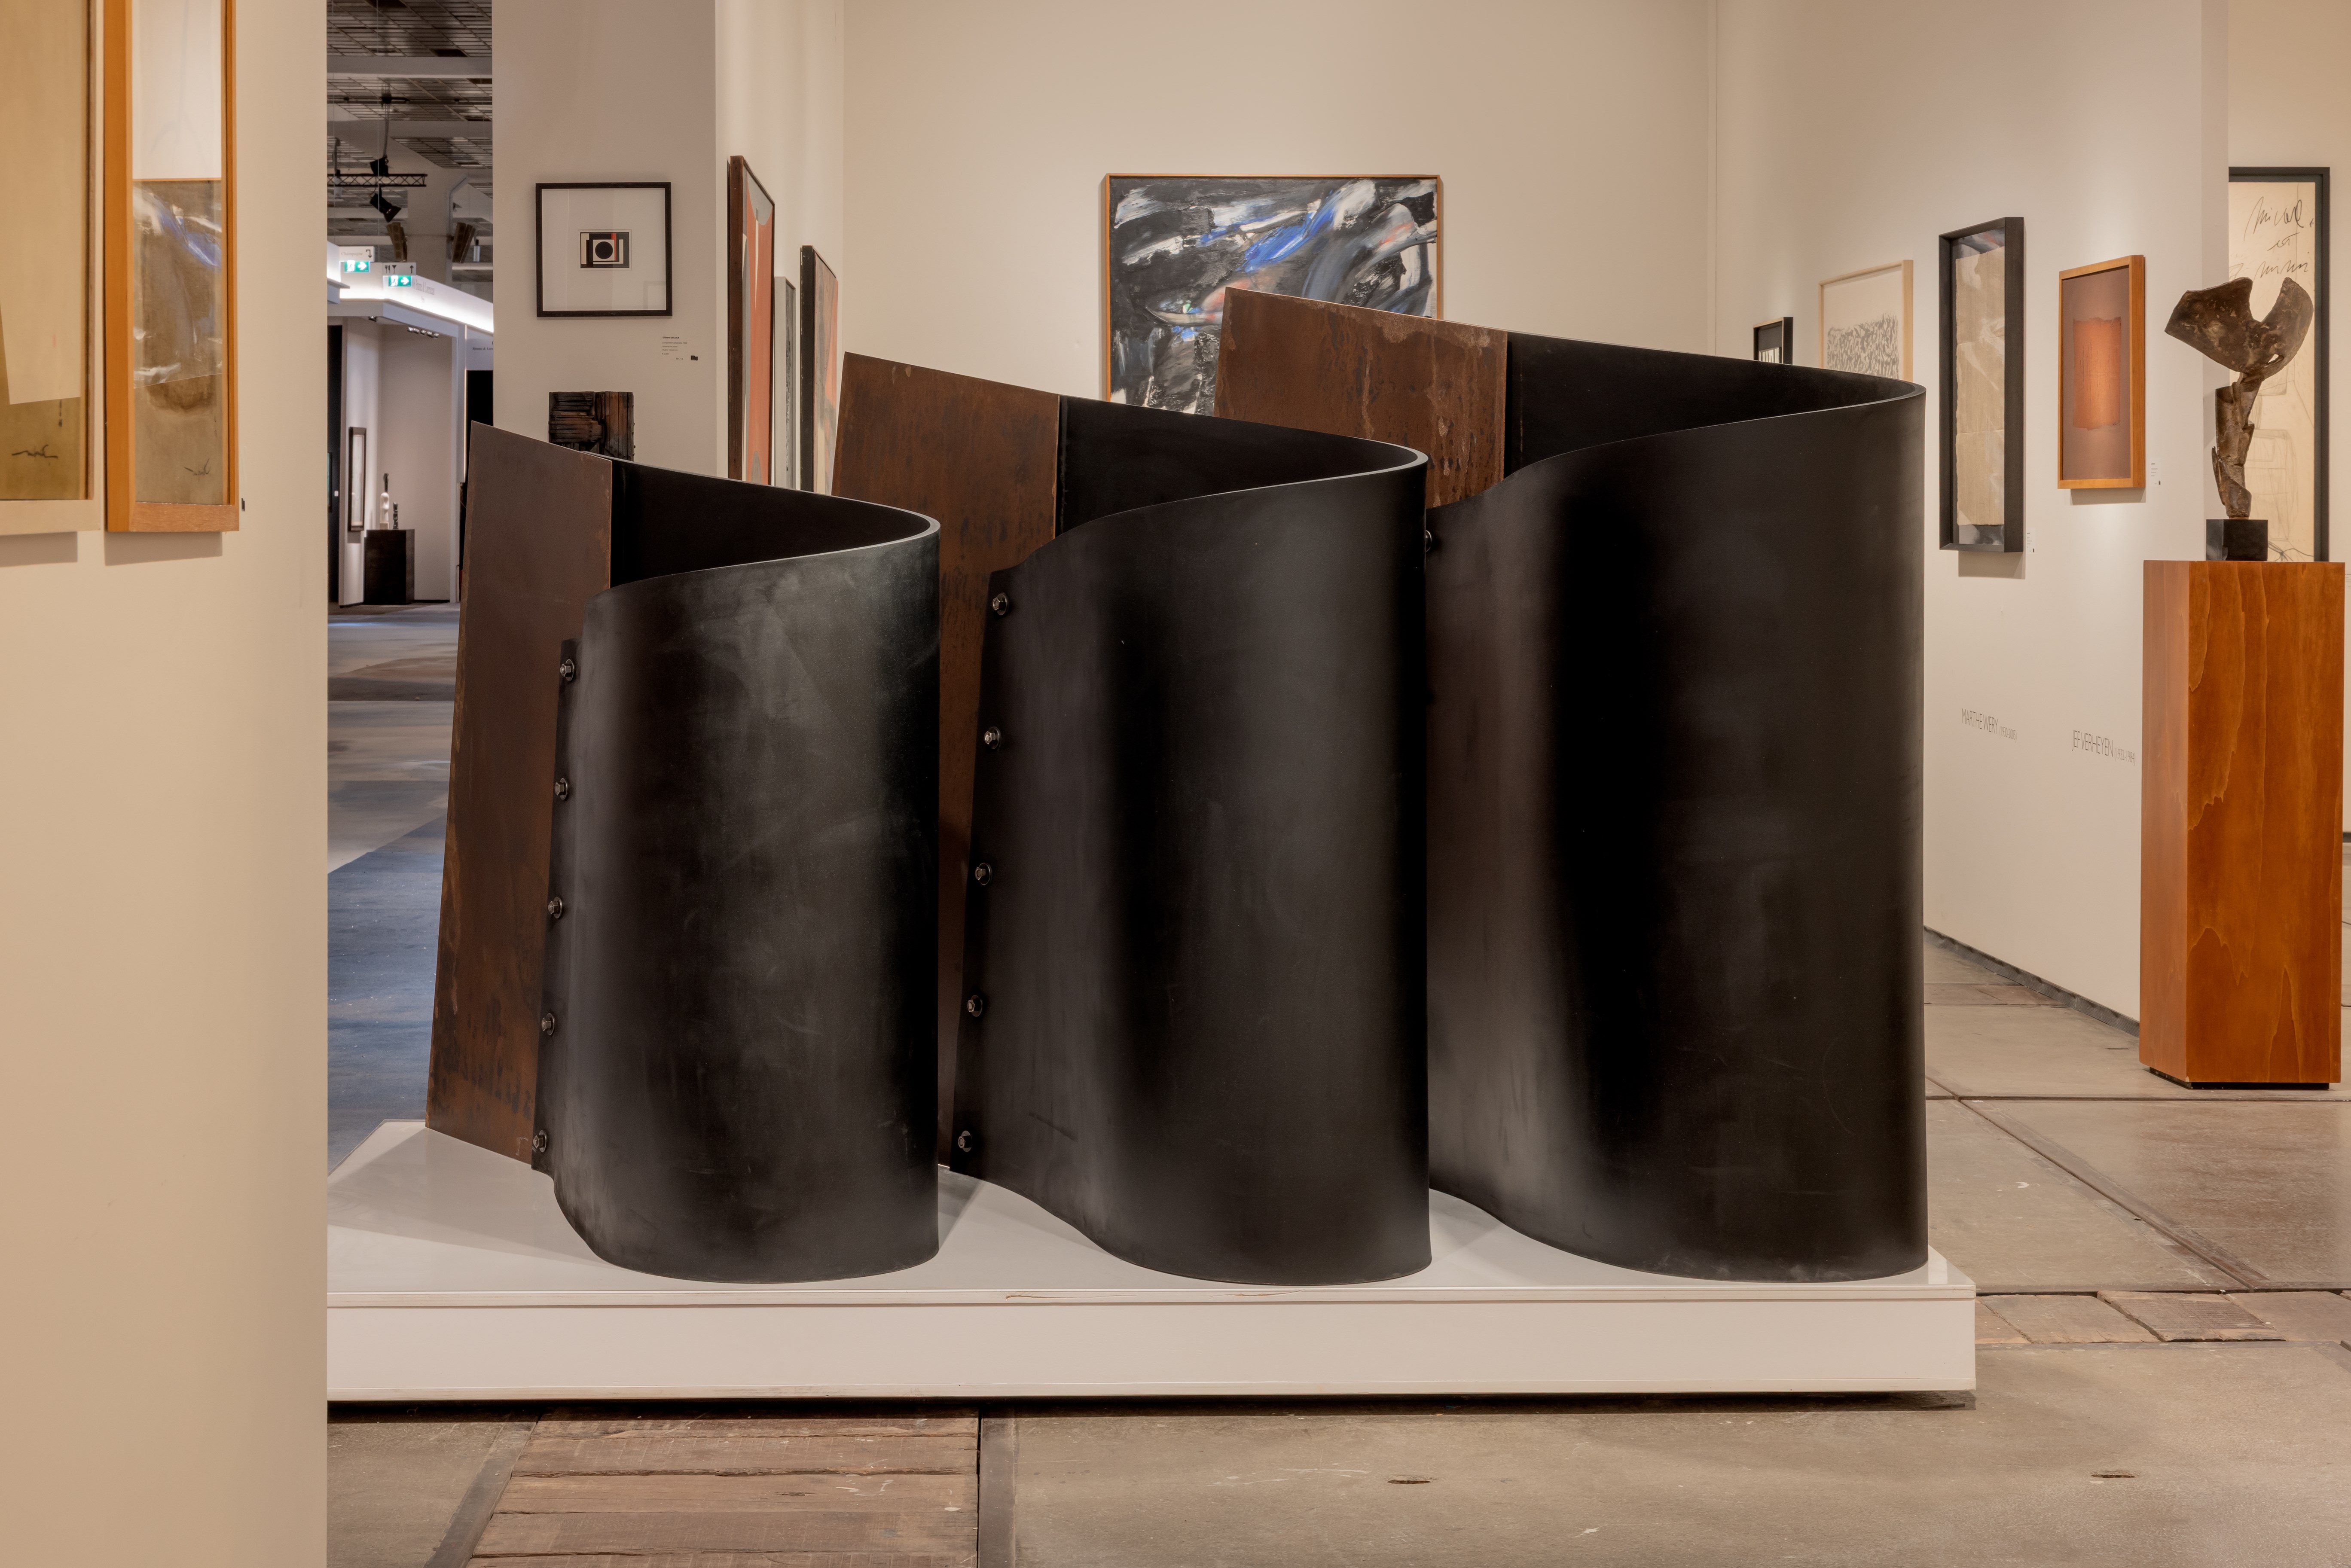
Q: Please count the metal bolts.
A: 11